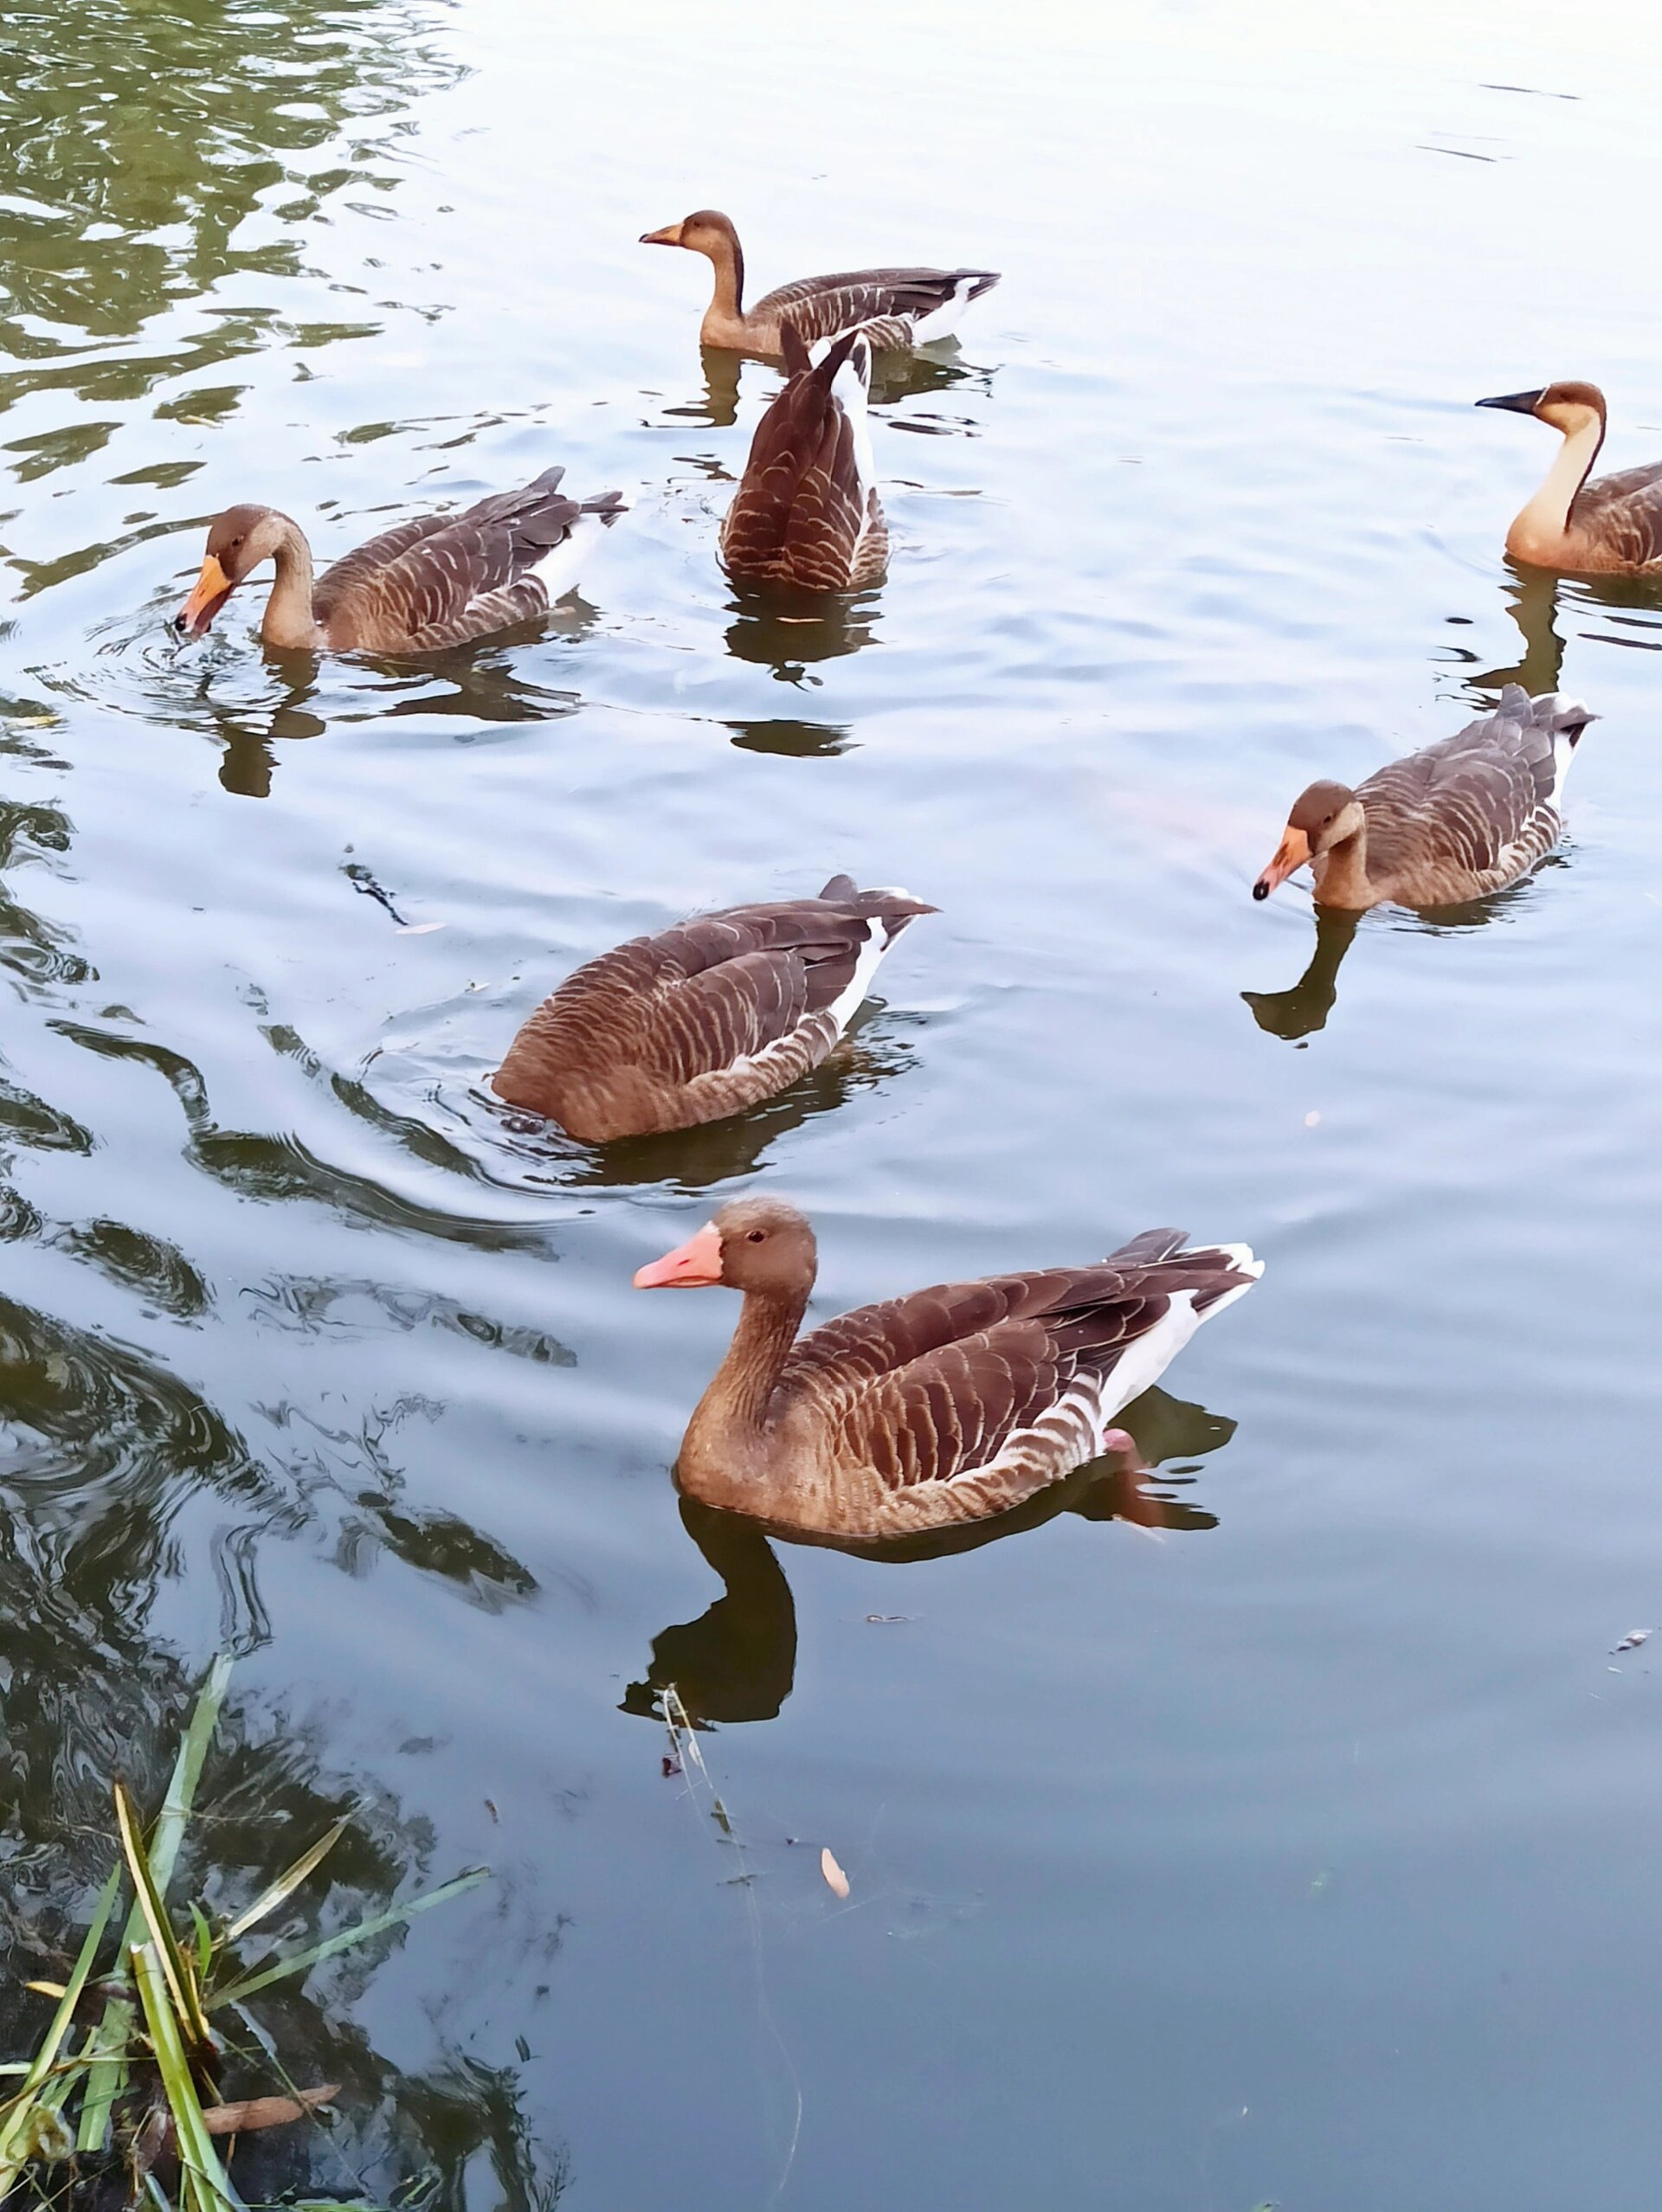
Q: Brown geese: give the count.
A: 7